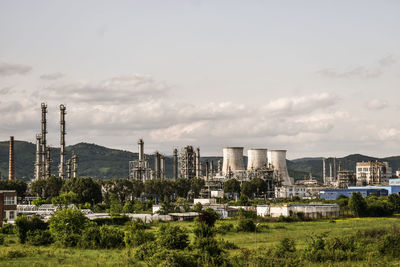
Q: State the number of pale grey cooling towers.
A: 3